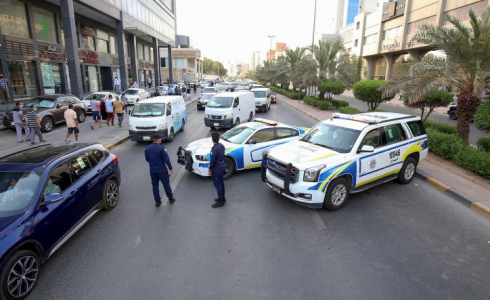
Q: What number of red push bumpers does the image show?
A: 0